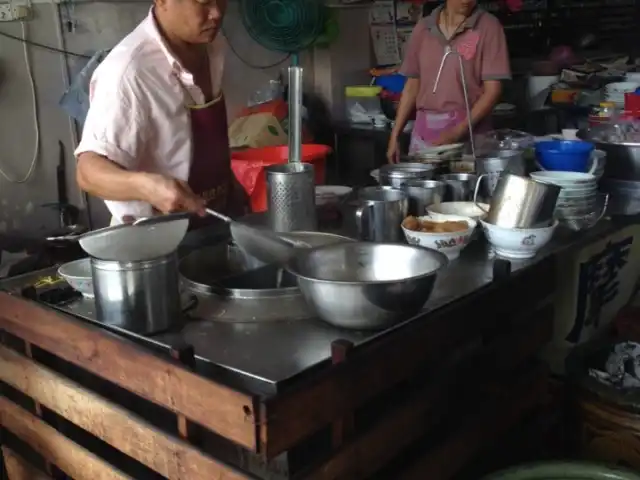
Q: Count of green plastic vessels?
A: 1